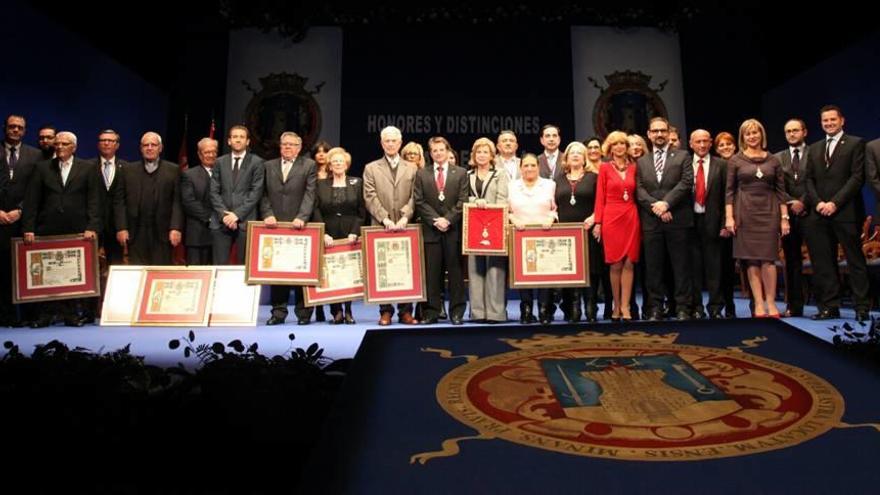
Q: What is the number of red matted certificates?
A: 6